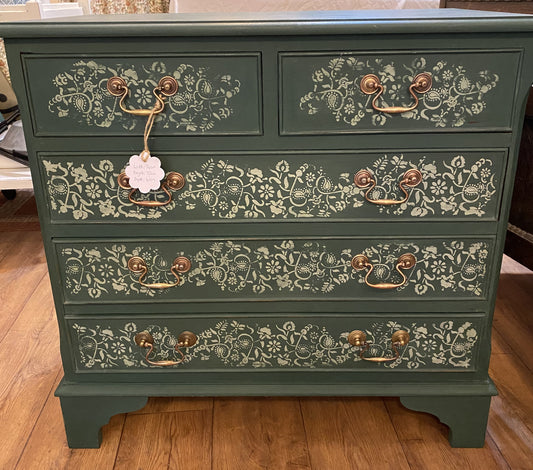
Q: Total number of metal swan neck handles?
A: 8